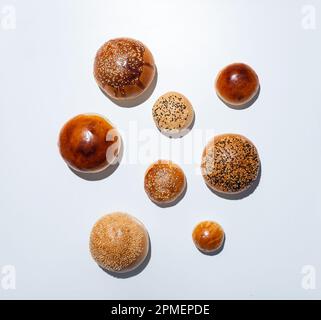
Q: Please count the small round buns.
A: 4